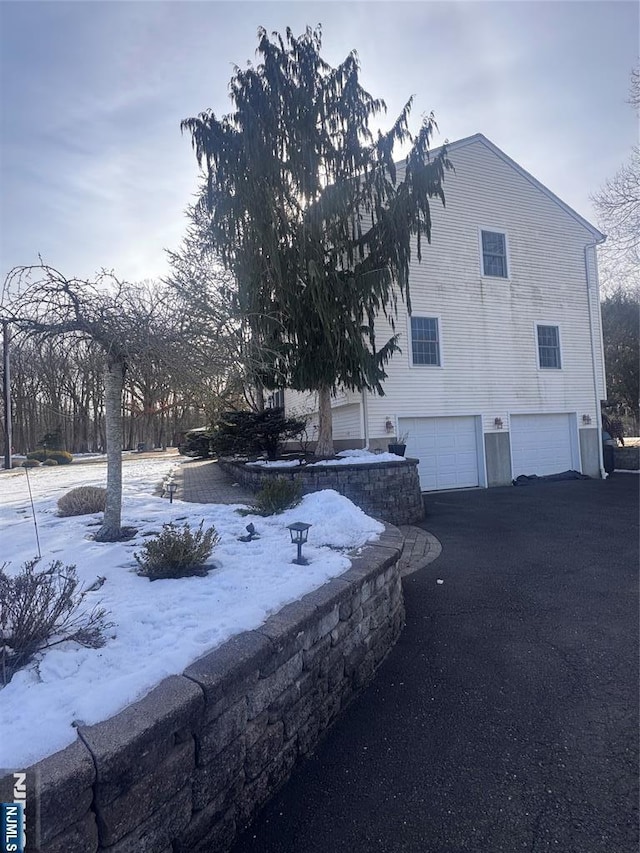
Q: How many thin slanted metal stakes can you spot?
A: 1